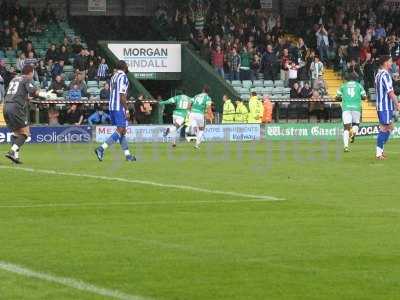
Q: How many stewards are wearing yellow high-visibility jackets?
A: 3